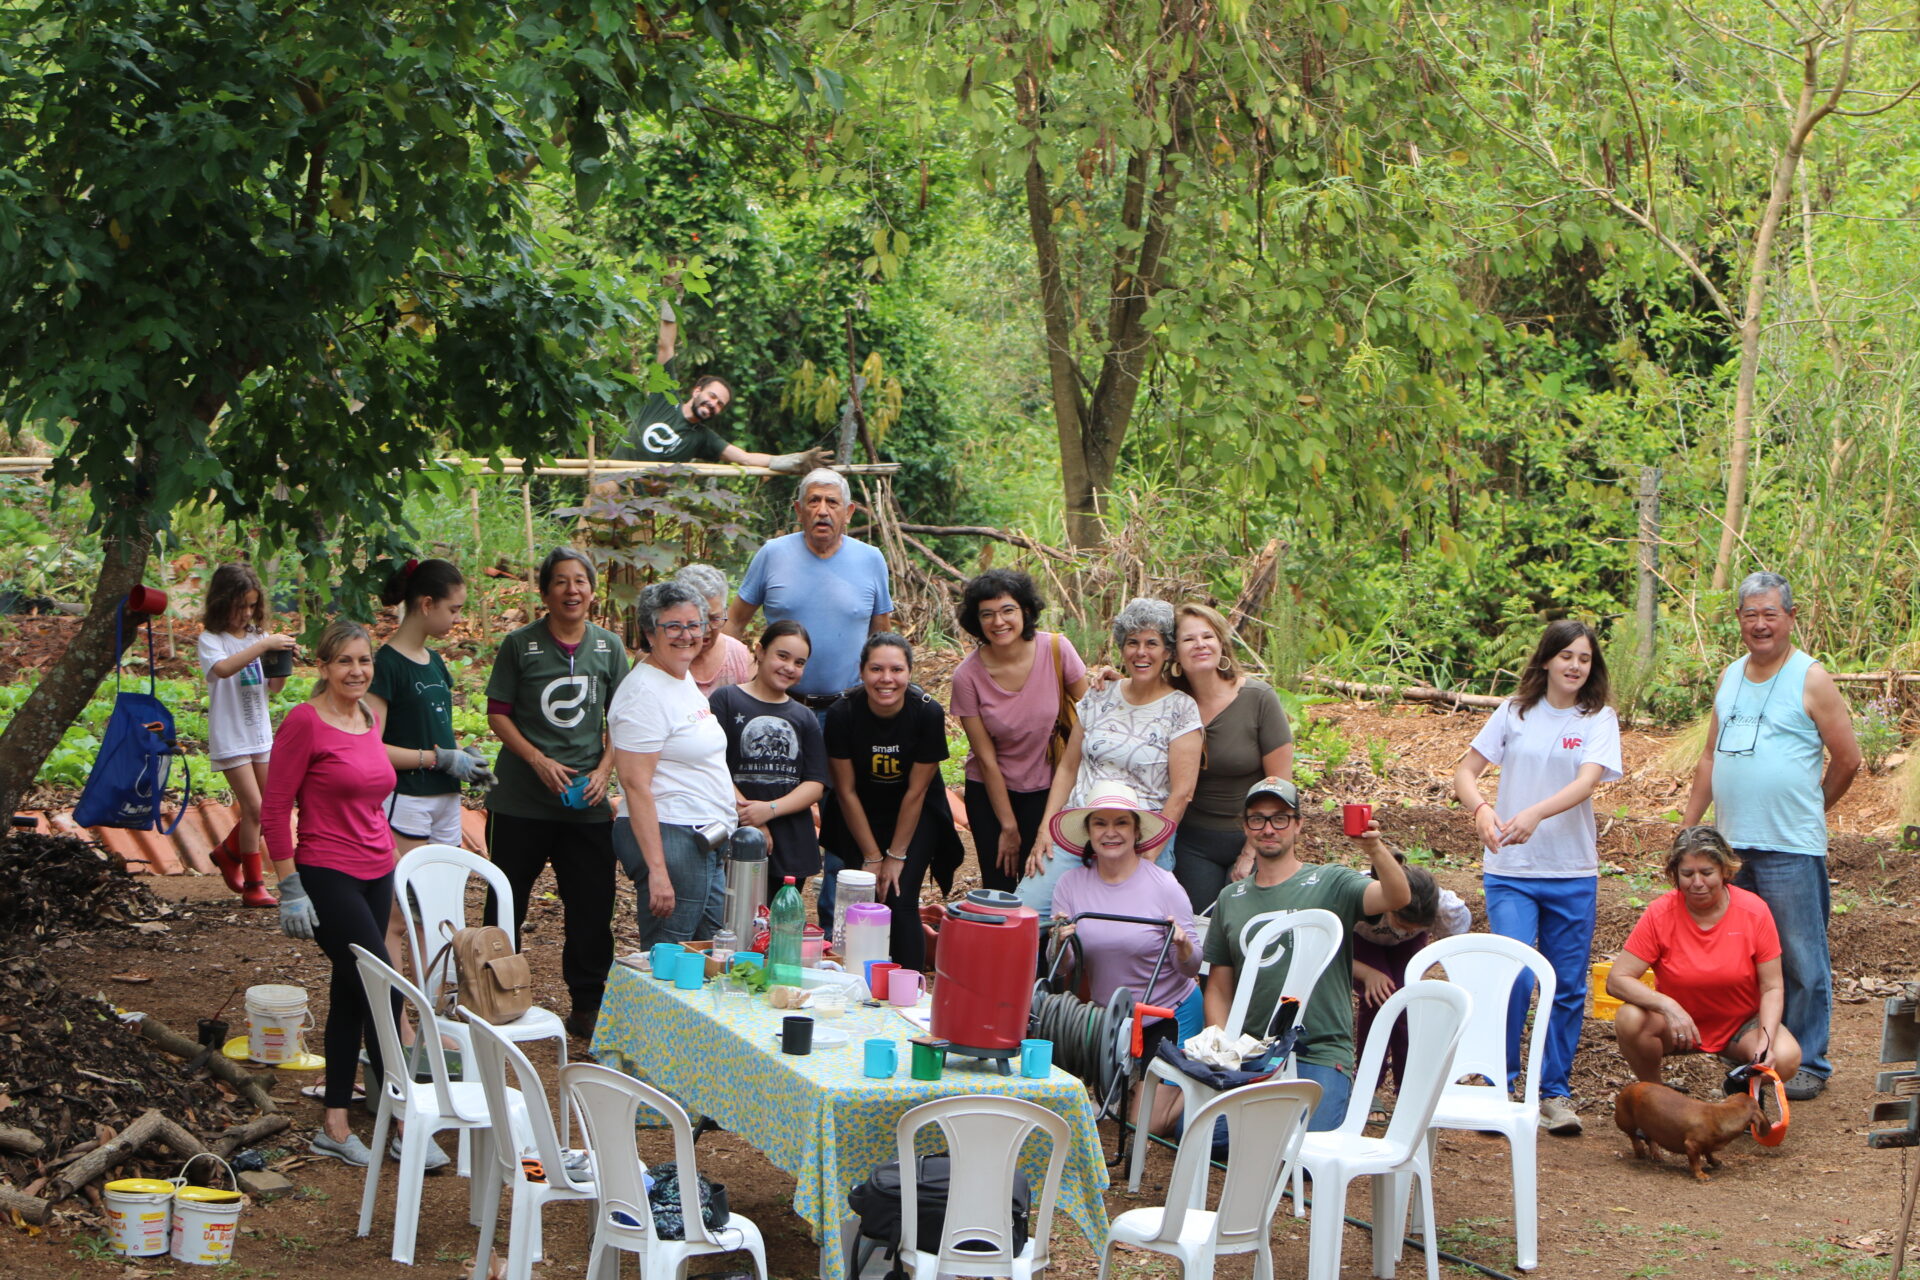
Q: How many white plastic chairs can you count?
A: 9